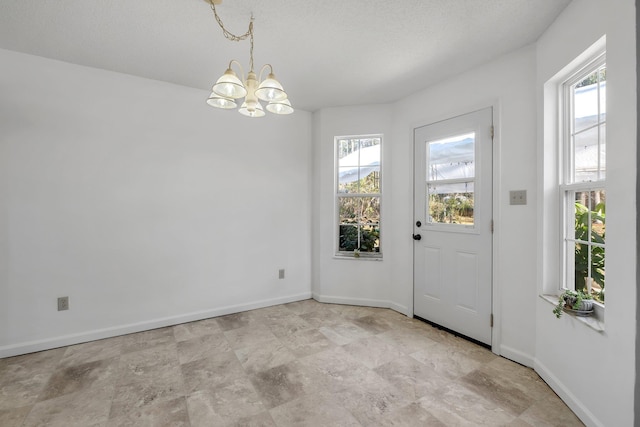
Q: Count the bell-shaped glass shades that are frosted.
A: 5